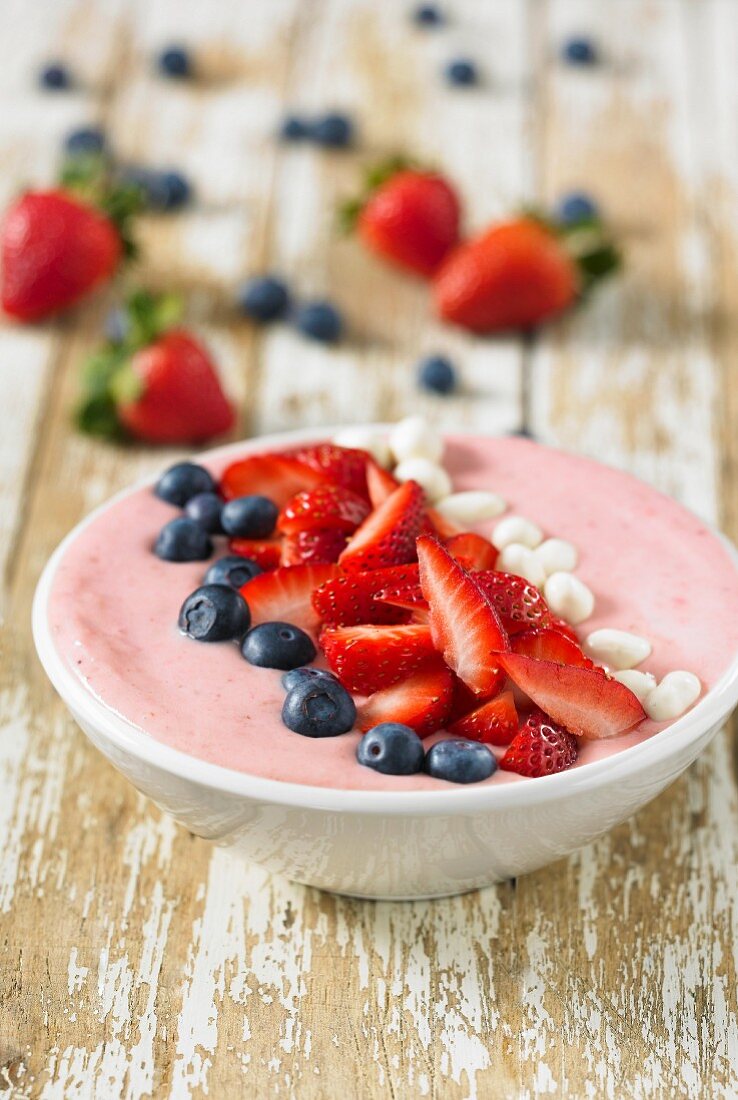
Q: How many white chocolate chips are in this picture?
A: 11